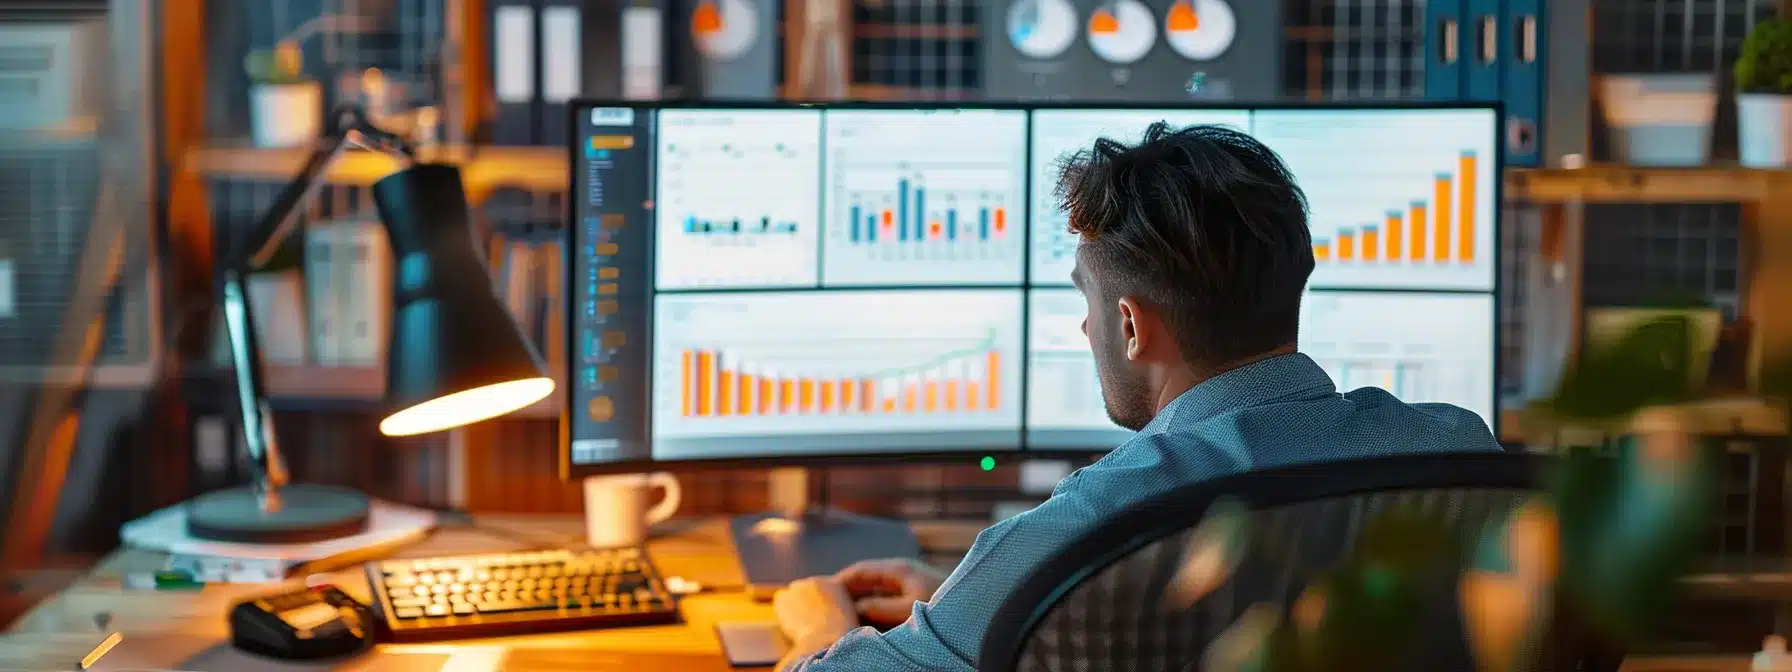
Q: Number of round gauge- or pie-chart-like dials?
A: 4